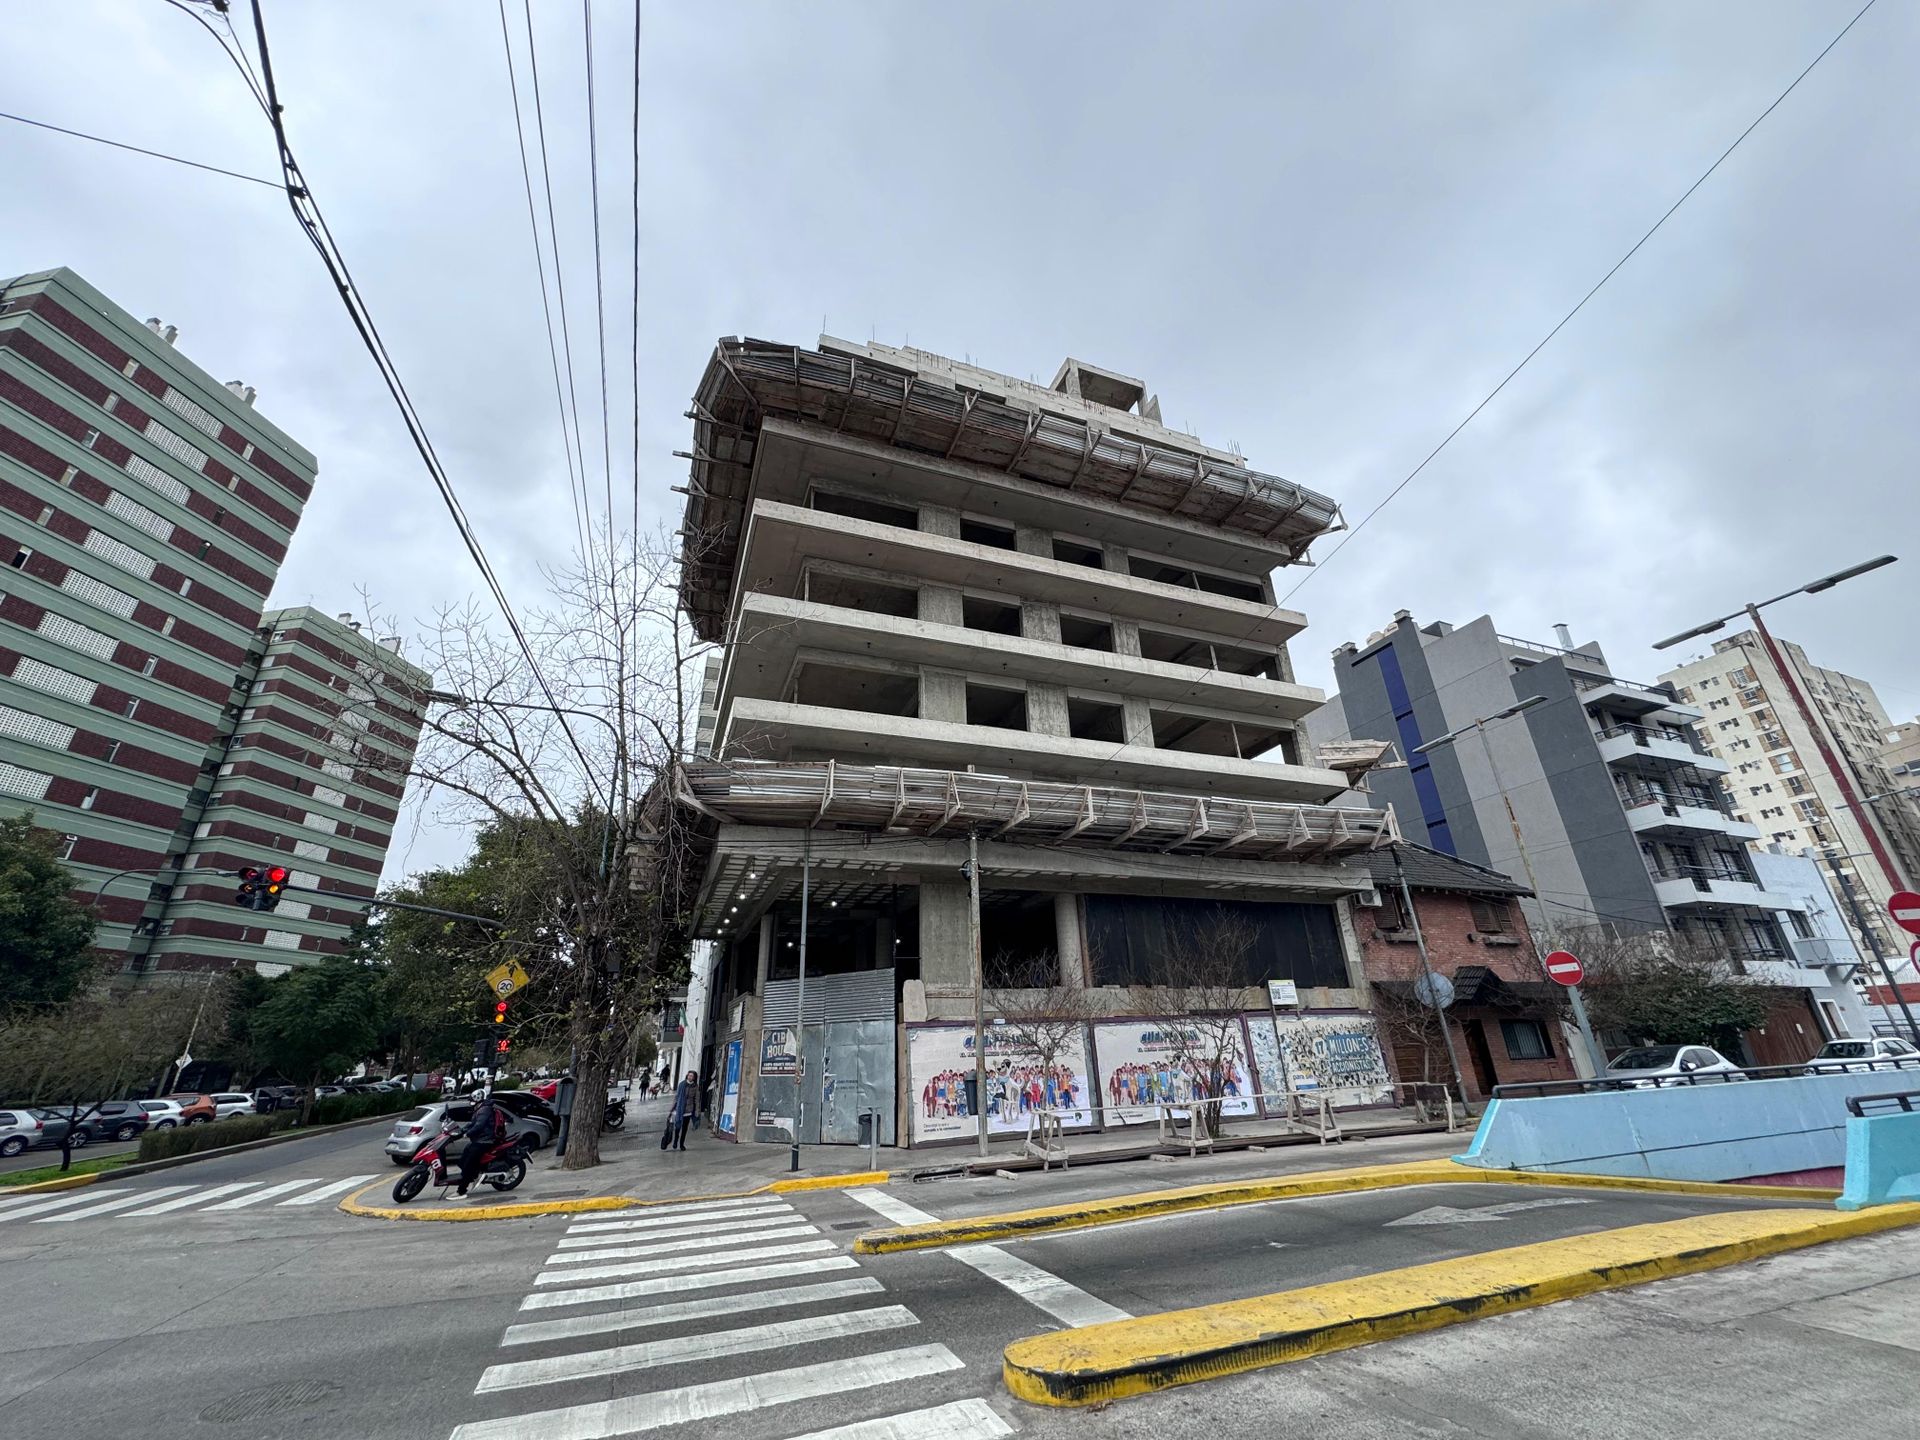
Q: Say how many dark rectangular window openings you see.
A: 12